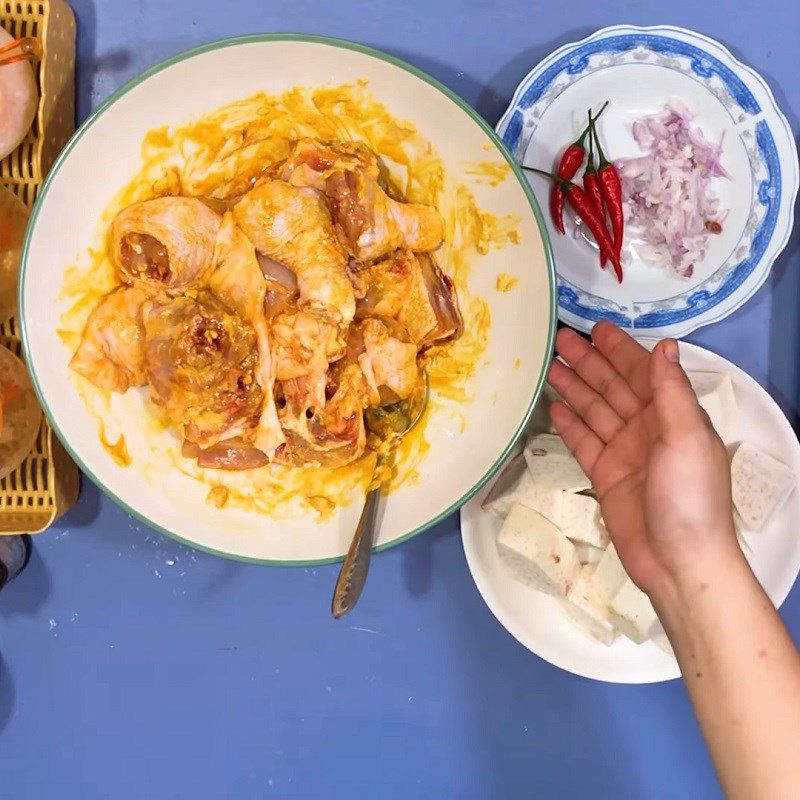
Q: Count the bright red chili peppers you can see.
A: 4